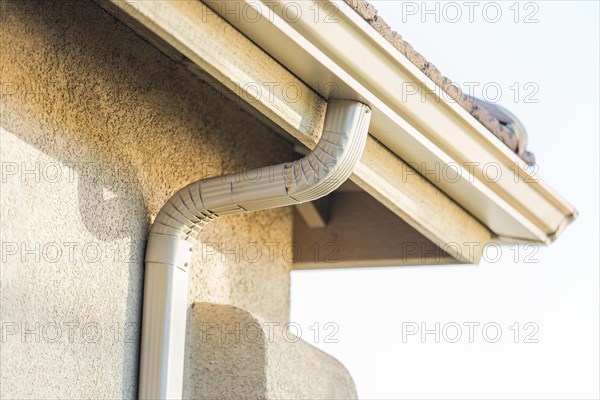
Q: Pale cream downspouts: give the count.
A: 1